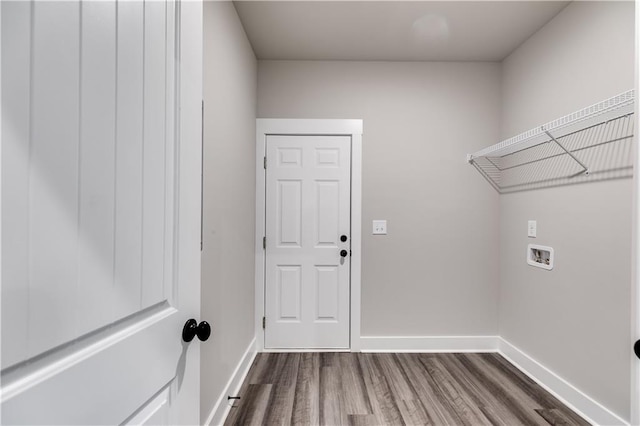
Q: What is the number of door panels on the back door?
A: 6